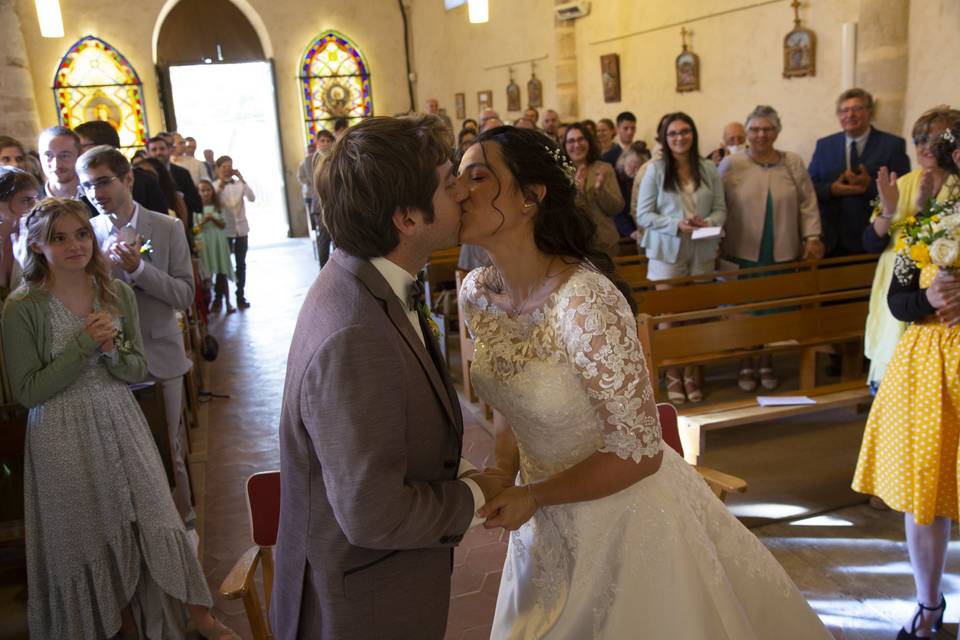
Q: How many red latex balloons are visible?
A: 0